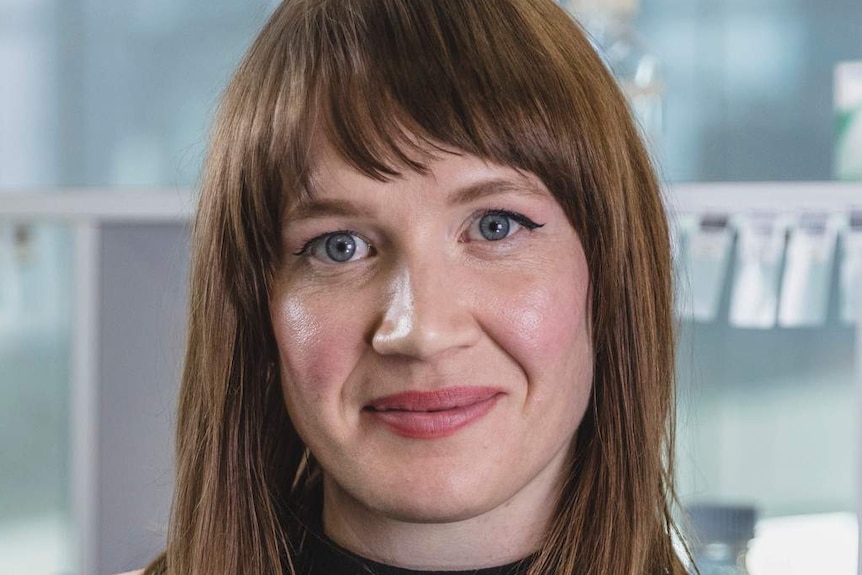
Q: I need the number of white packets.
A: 4